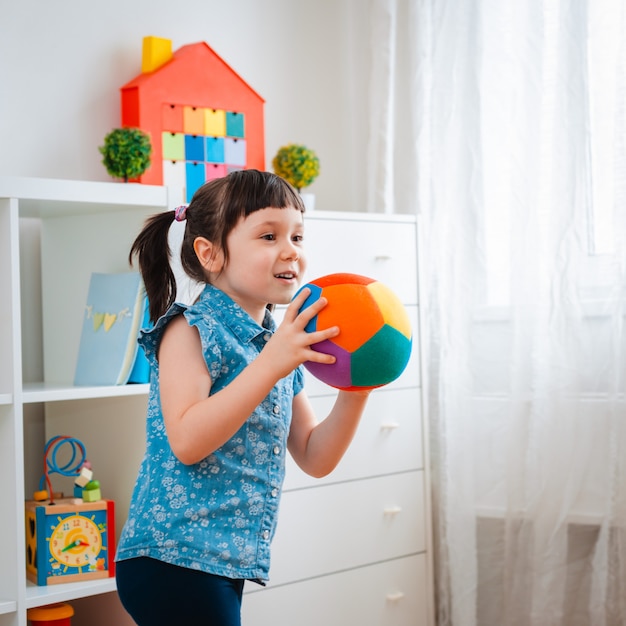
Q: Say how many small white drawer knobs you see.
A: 4